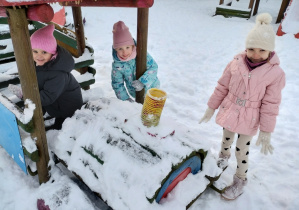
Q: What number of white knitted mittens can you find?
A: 2